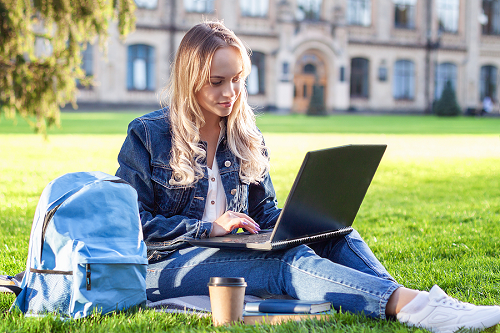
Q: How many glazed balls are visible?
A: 0